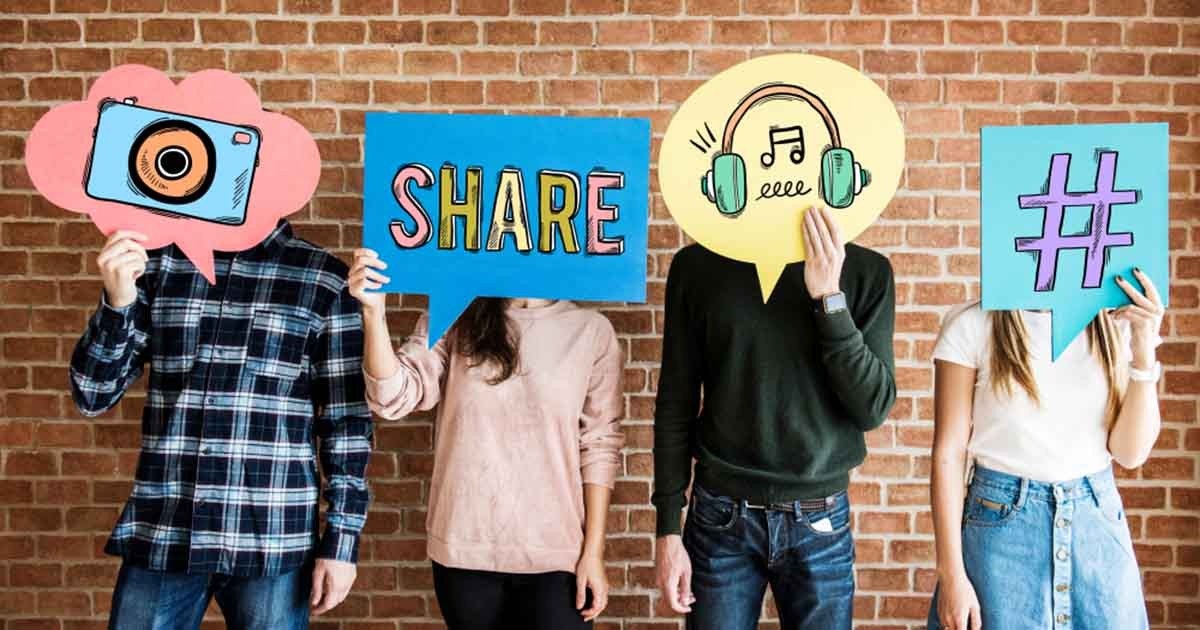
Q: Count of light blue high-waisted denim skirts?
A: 1